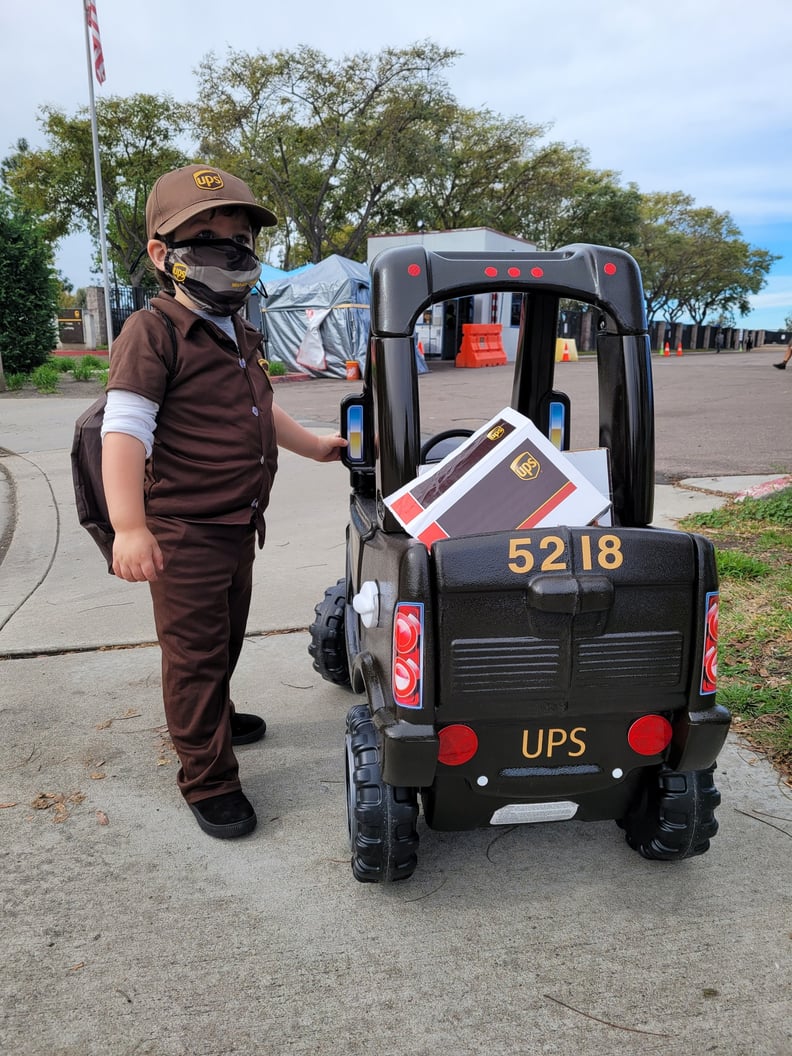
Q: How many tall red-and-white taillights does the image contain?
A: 2